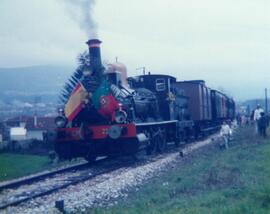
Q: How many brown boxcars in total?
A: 1